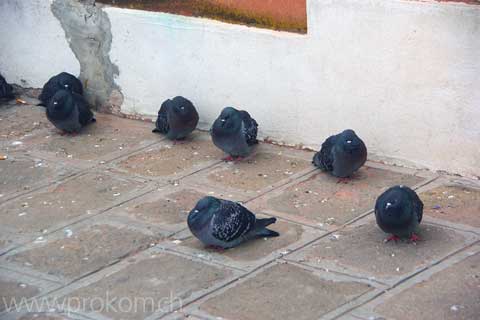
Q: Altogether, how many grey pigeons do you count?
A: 8